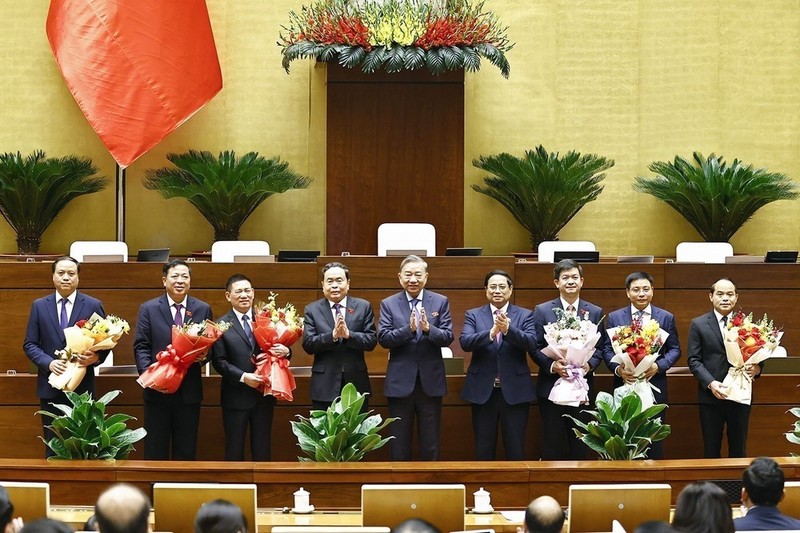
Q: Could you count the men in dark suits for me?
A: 9